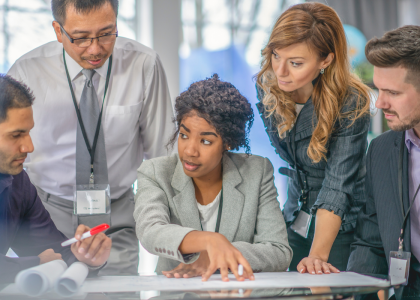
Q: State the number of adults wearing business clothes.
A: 5